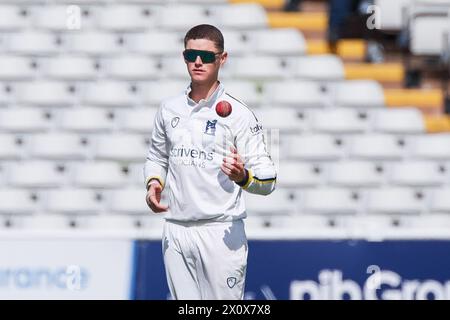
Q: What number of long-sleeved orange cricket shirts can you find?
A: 0